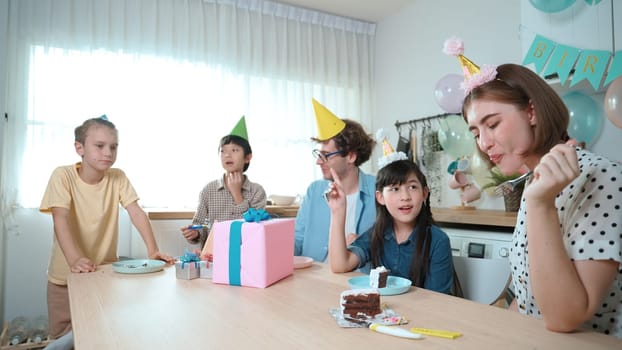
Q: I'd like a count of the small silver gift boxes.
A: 2